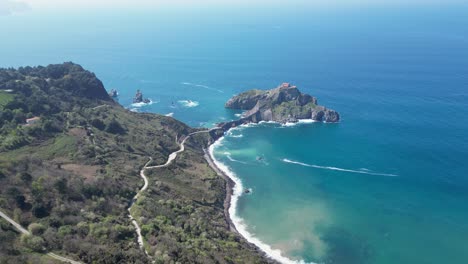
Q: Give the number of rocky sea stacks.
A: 2